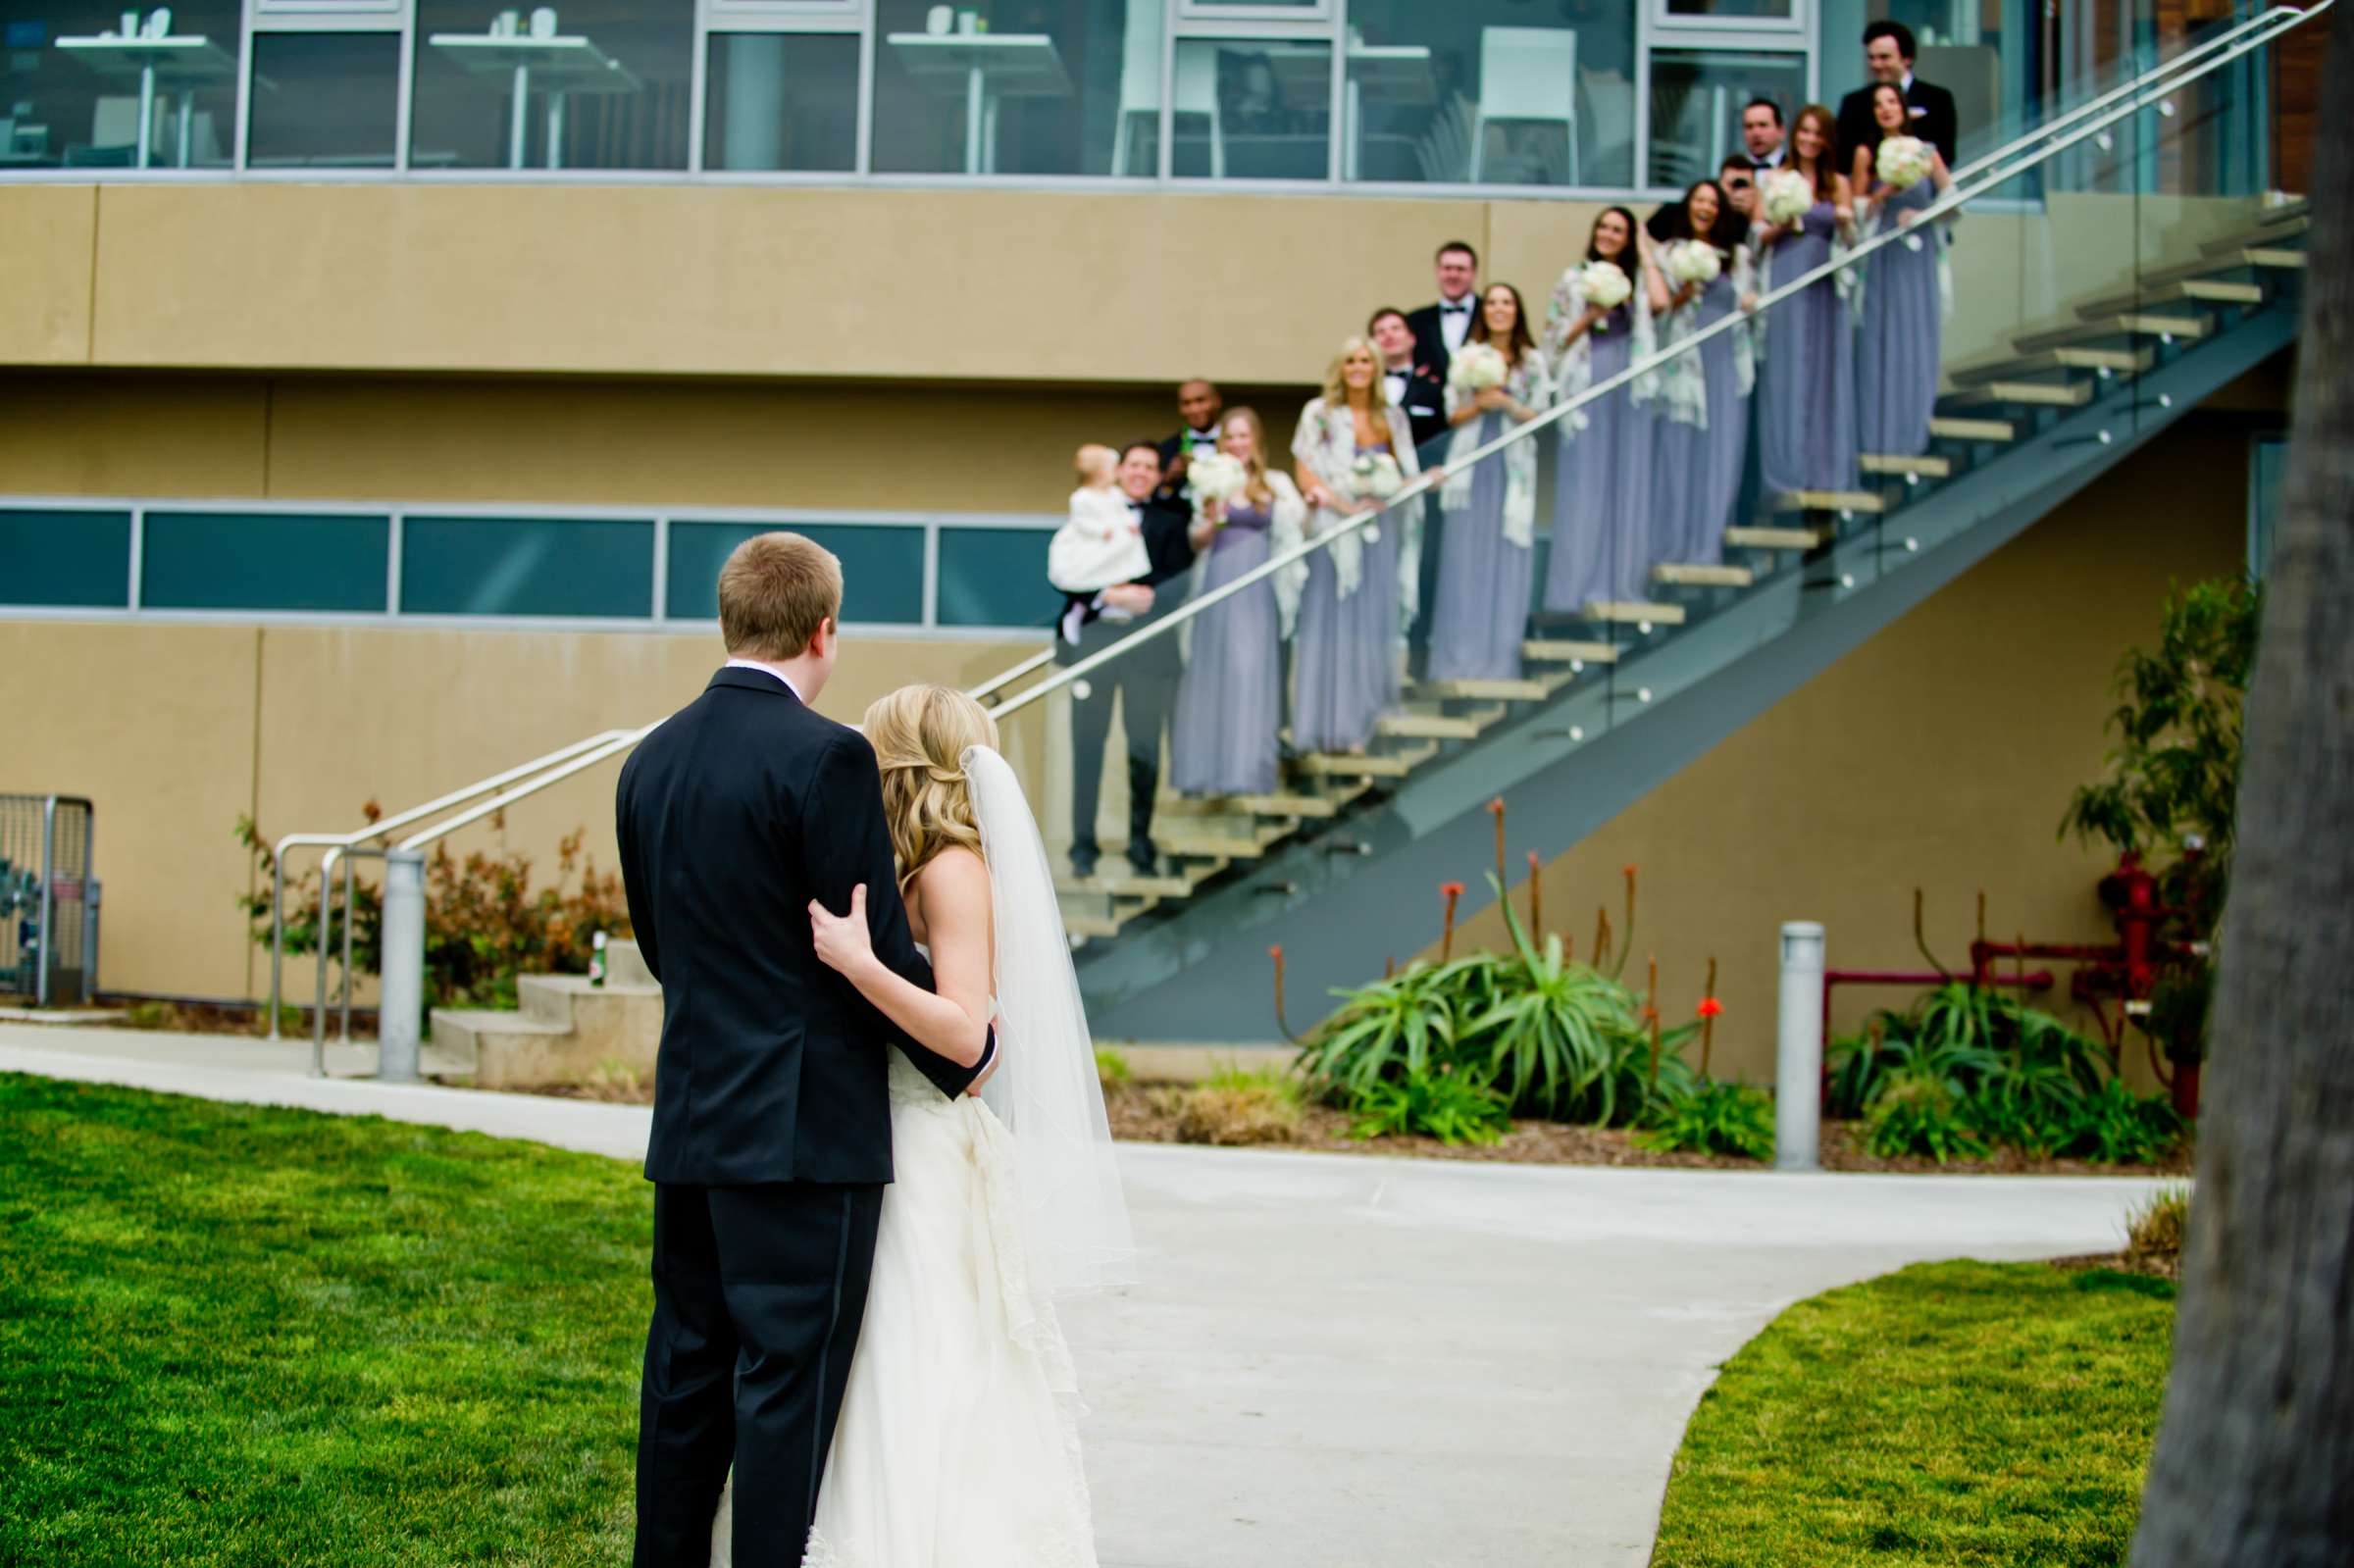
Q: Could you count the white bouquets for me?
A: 7